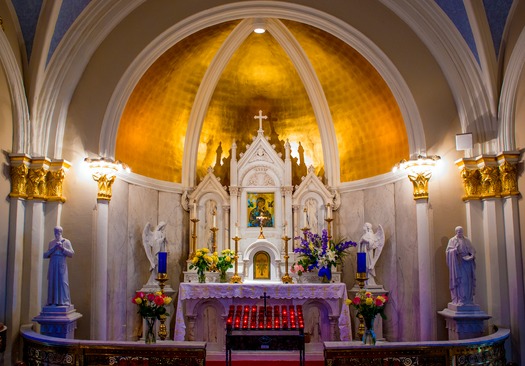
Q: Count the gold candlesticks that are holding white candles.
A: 6